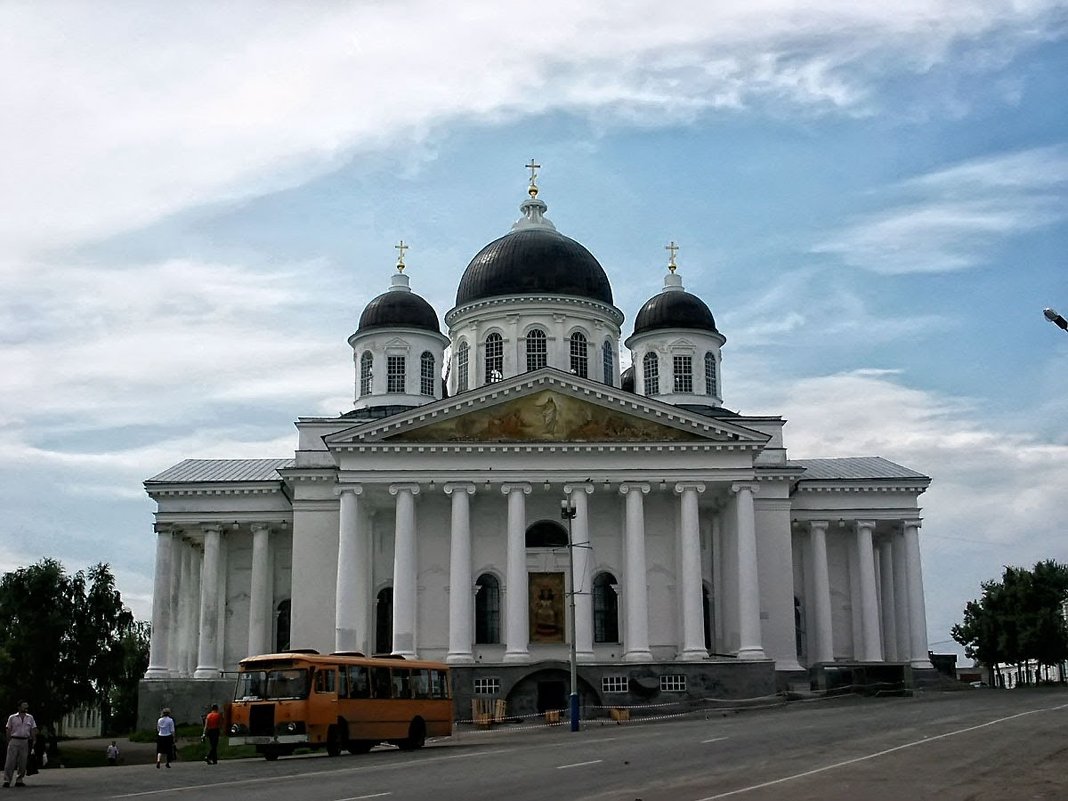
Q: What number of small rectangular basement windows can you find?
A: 3